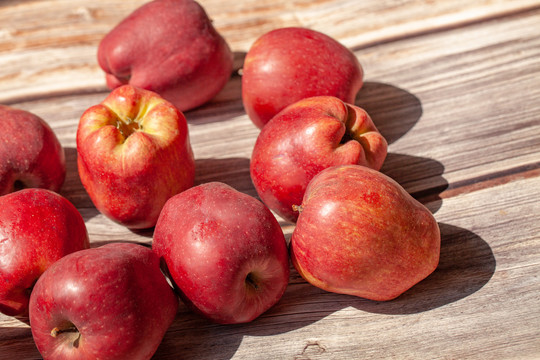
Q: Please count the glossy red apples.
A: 9